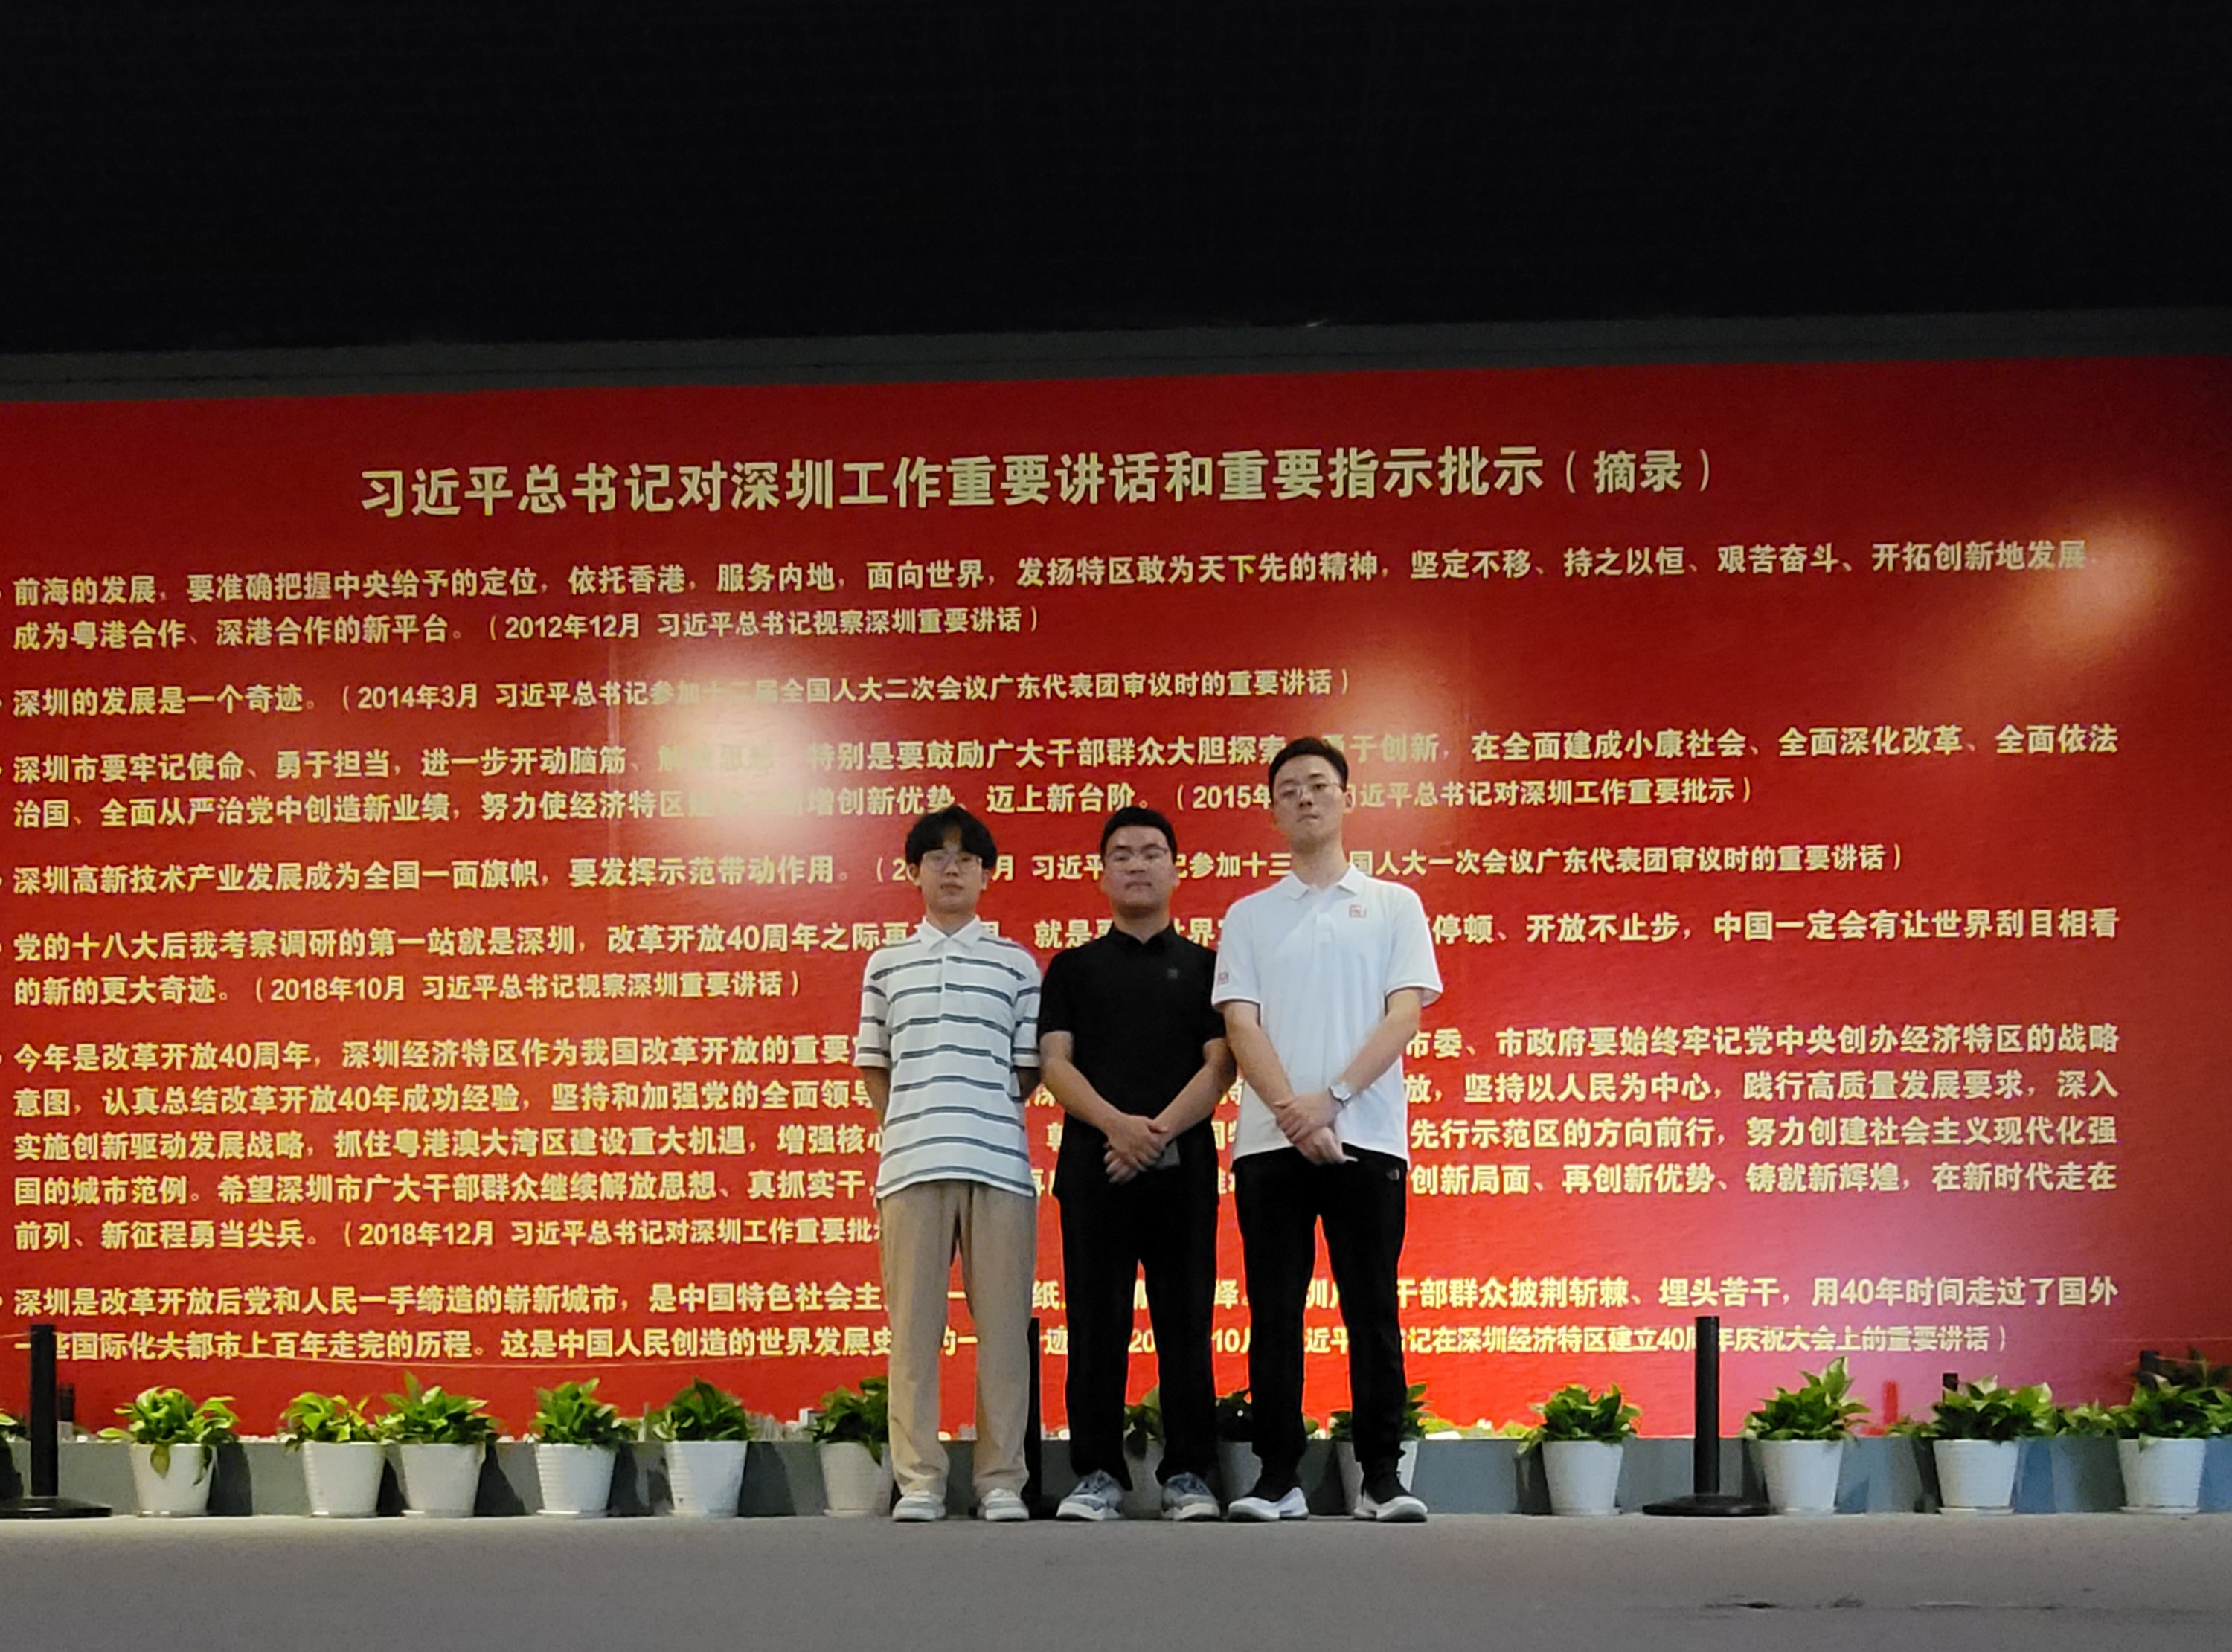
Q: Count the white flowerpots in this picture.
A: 13